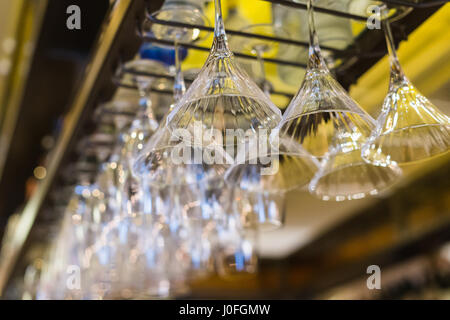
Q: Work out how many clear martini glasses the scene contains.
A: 6